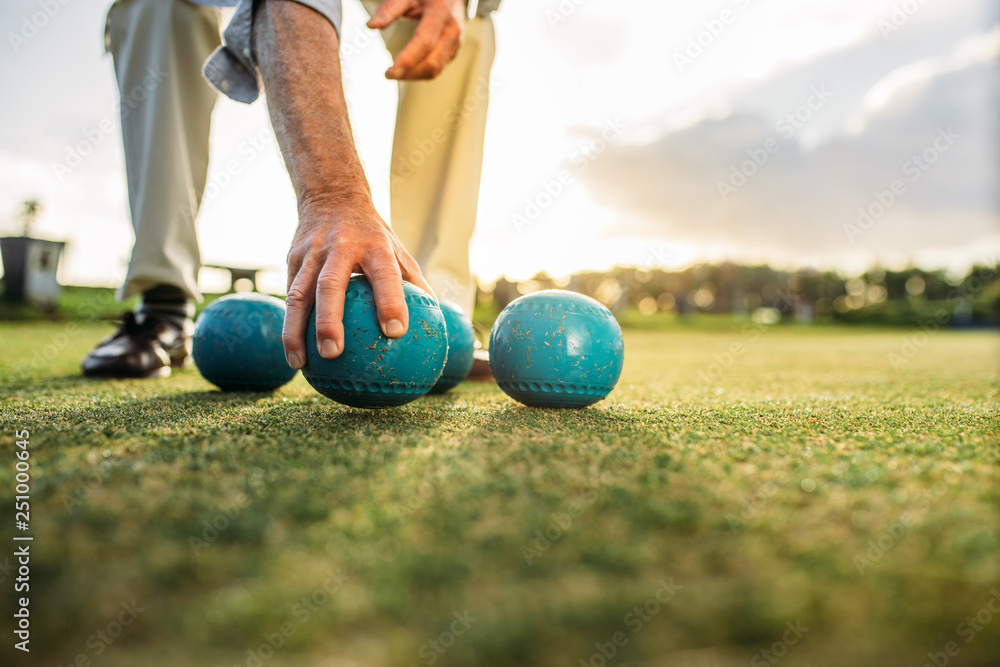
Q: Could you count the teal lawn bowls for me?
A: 4